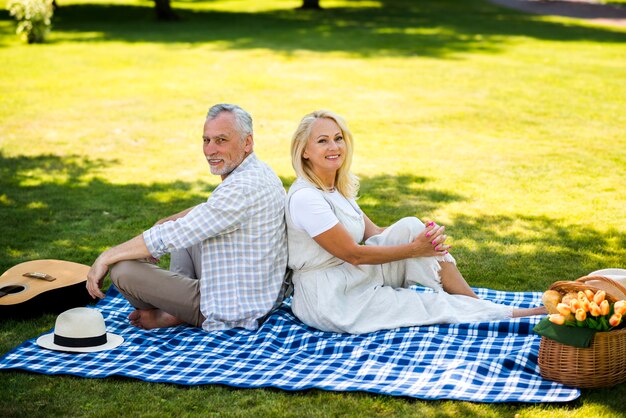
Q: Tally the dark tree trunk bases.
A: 2